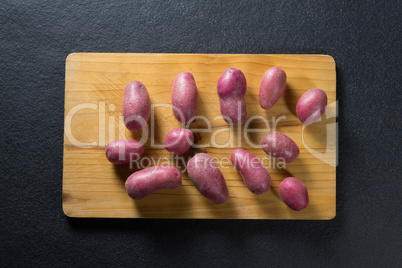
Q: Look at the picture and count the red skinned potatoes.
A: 12